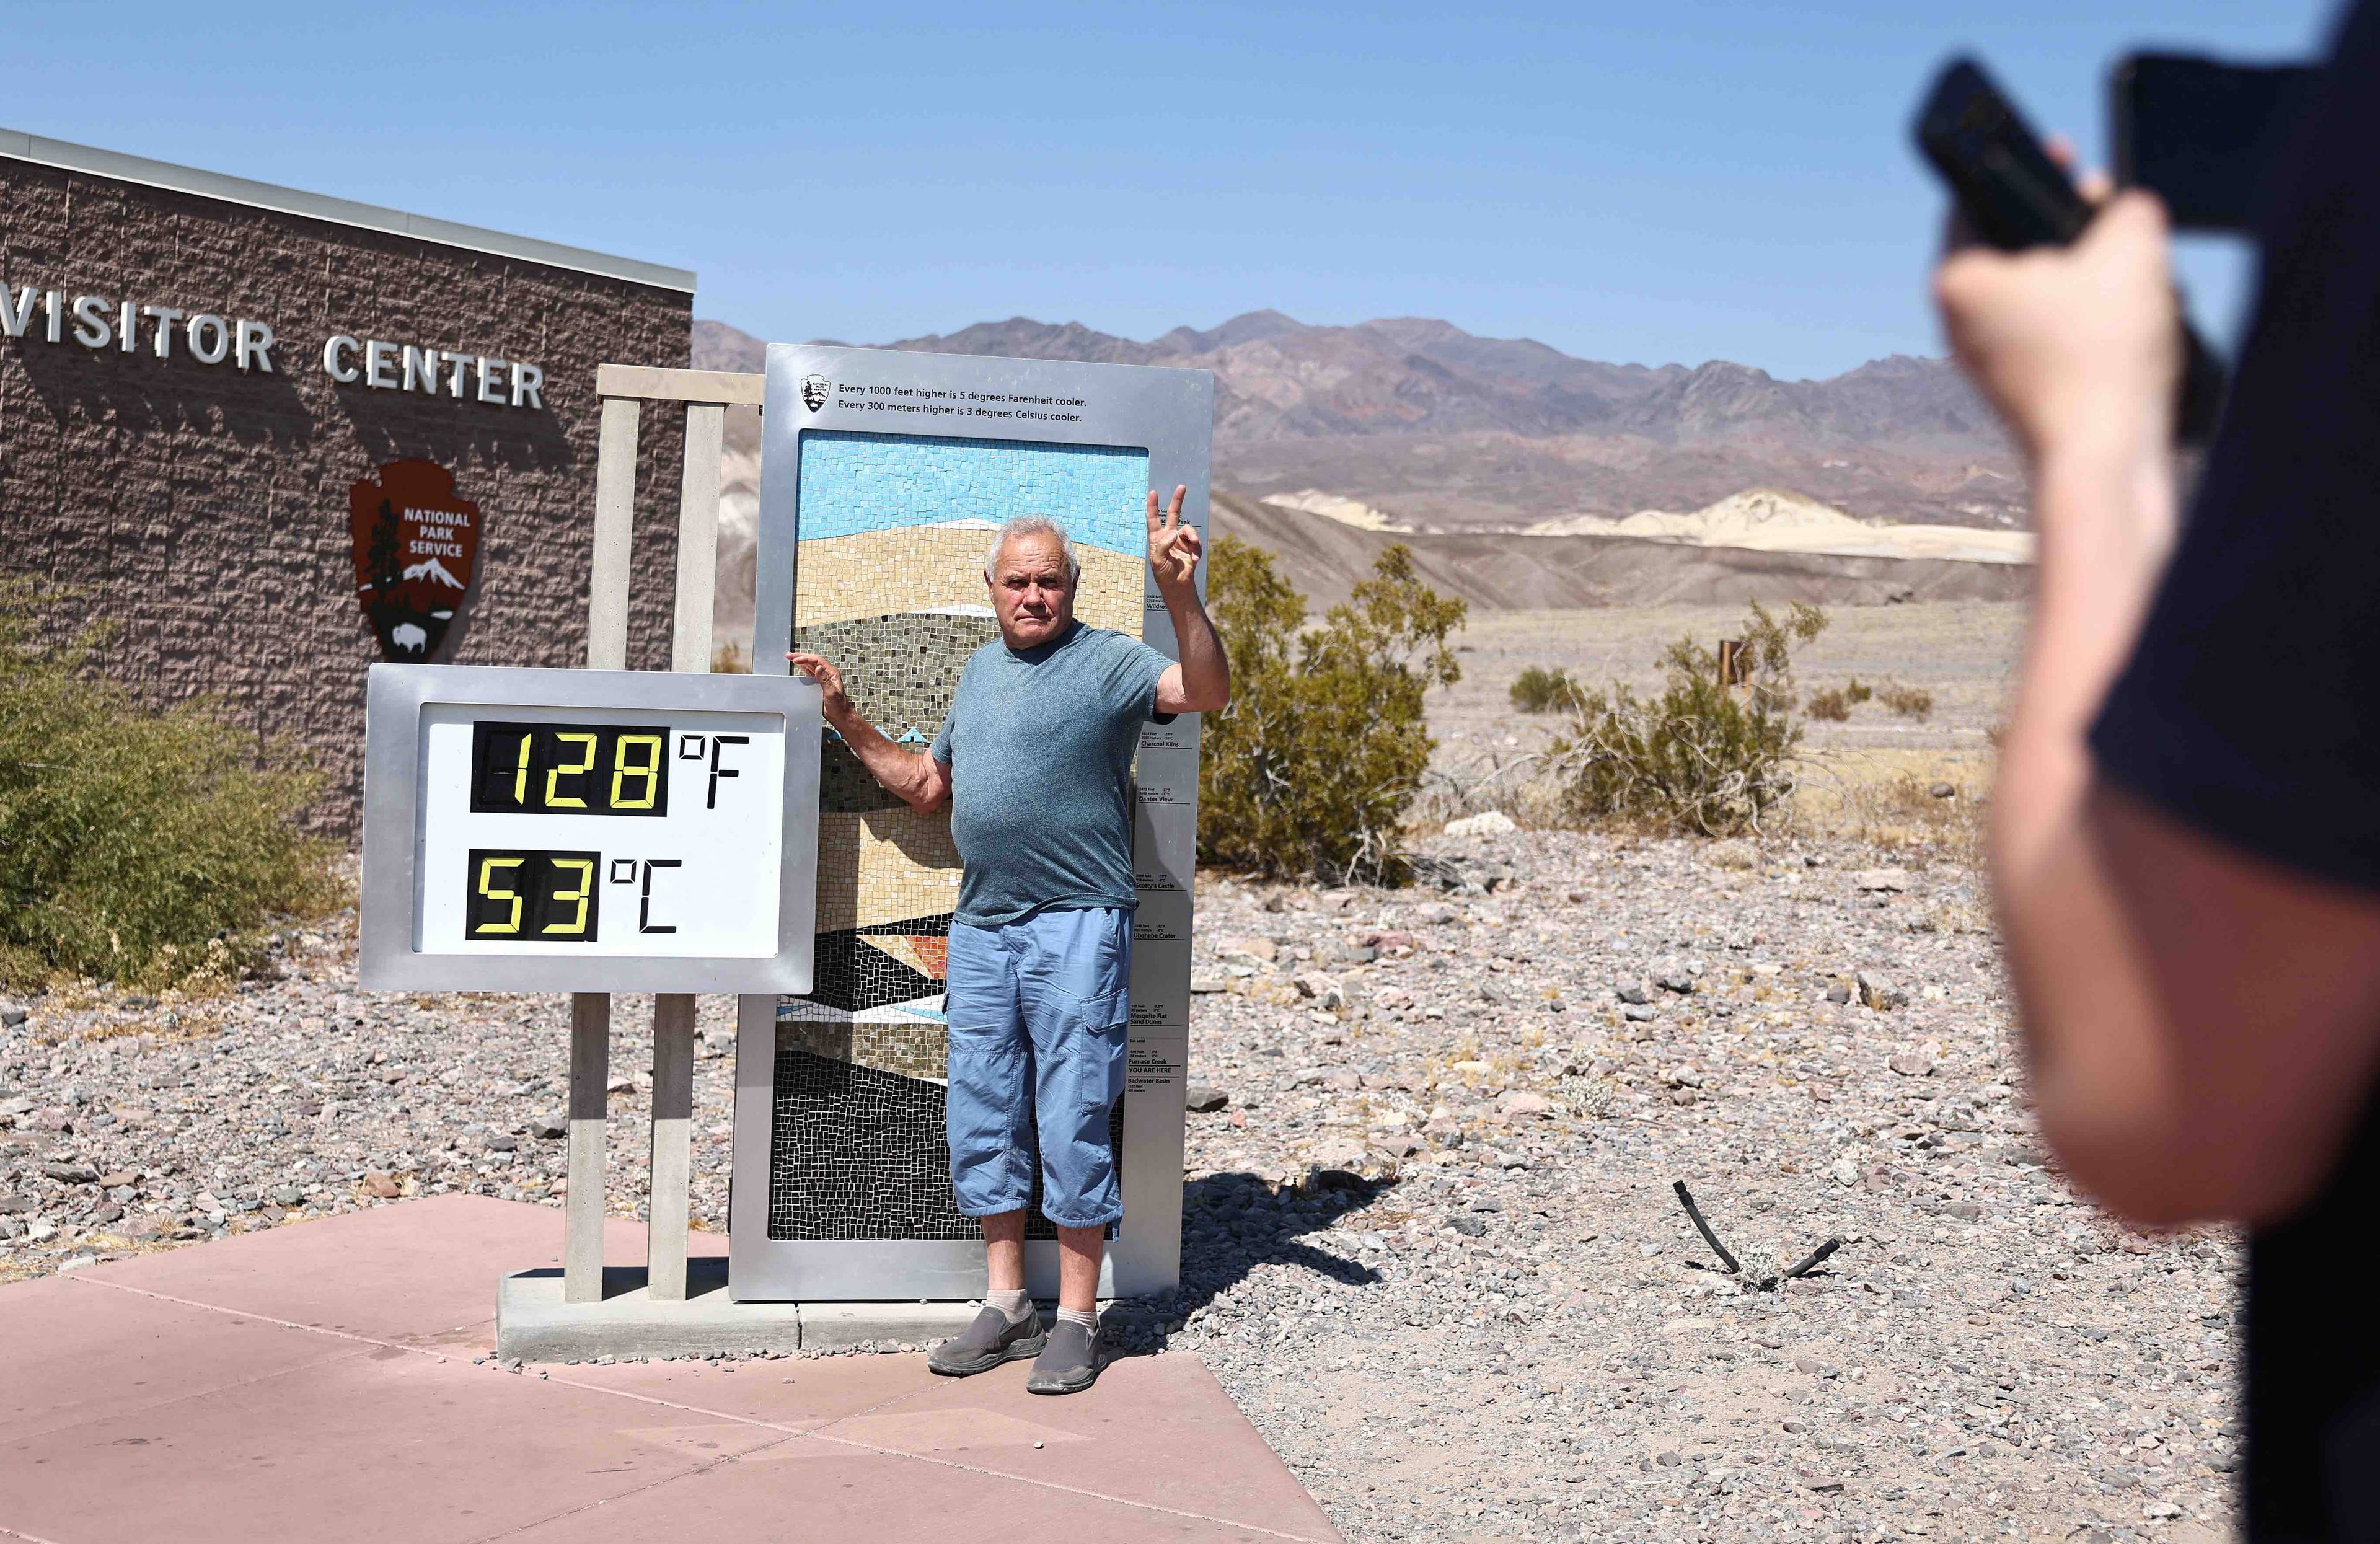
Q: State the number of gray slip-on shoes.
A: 2